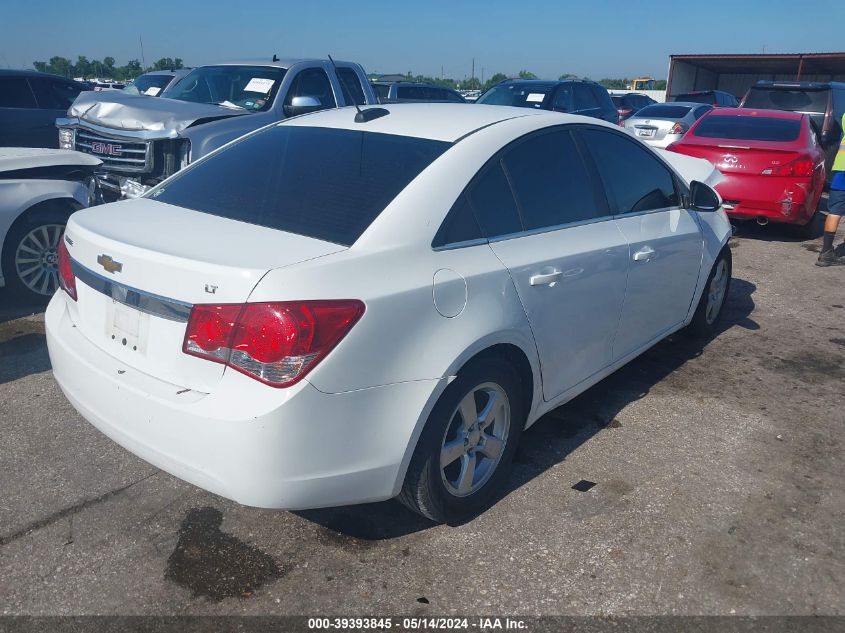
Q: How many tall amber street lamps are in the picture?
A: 0